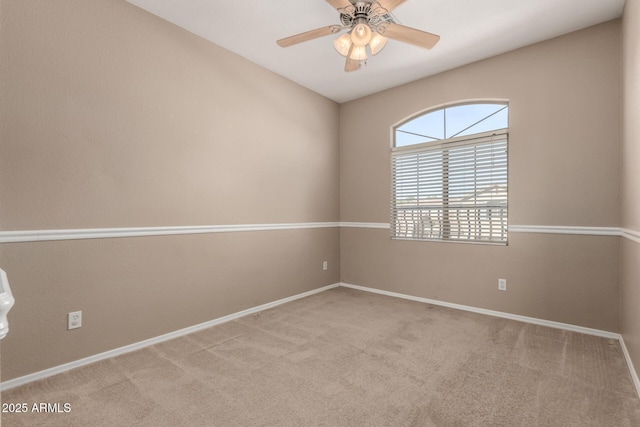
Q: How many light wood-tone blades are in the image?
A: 5